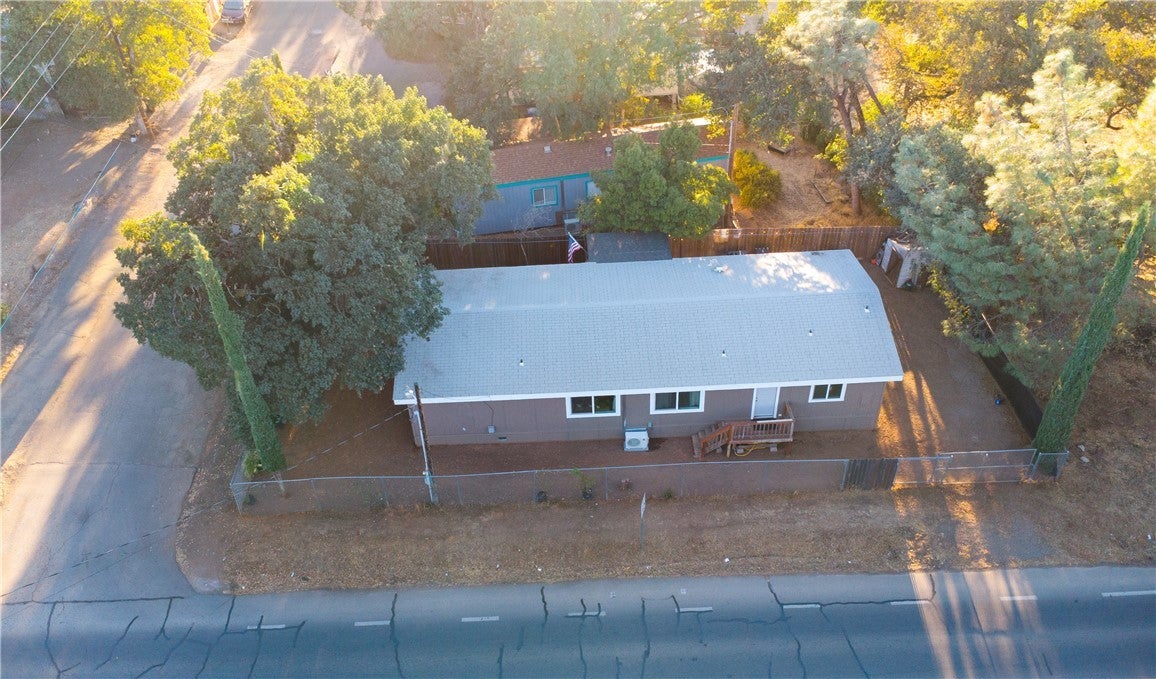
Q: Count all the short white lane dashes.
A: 9